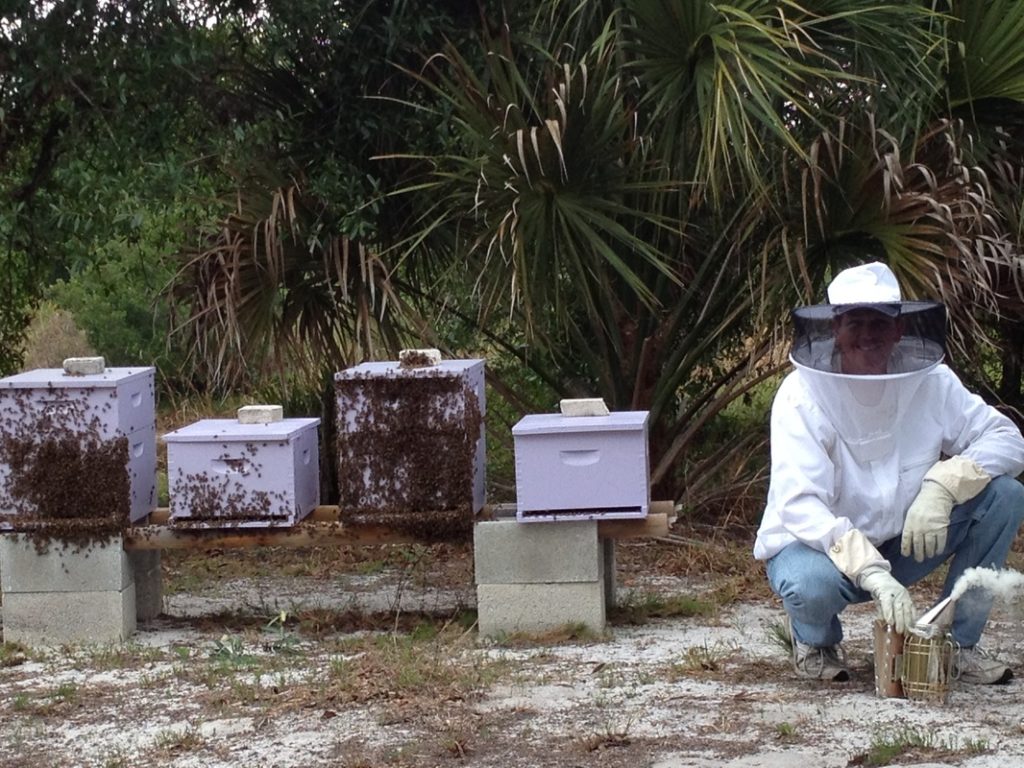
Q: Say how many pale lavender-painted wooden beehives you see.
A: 4